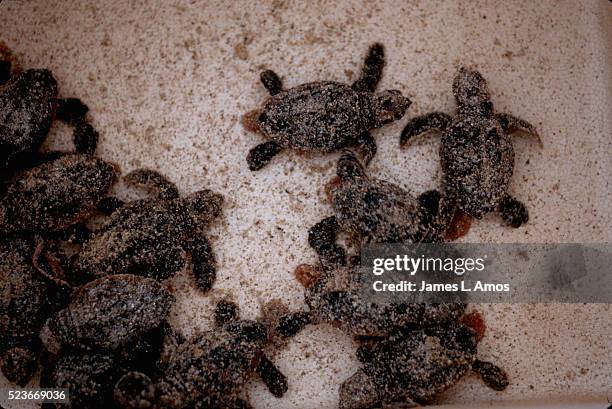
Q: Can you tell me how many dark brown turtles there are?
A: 12